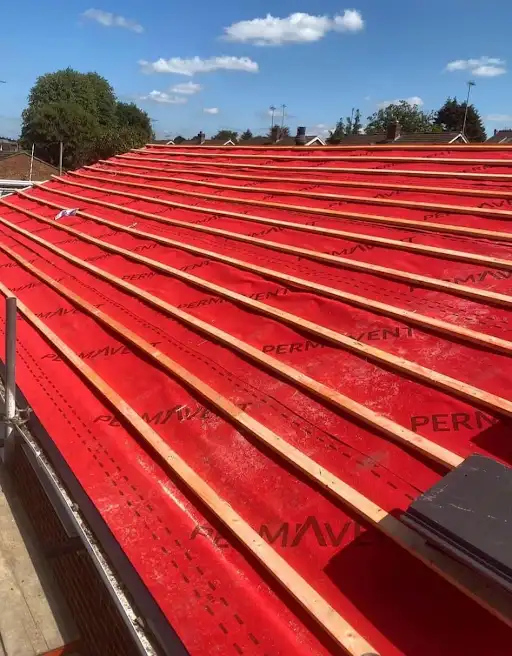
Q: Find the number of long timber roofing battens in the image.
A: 13